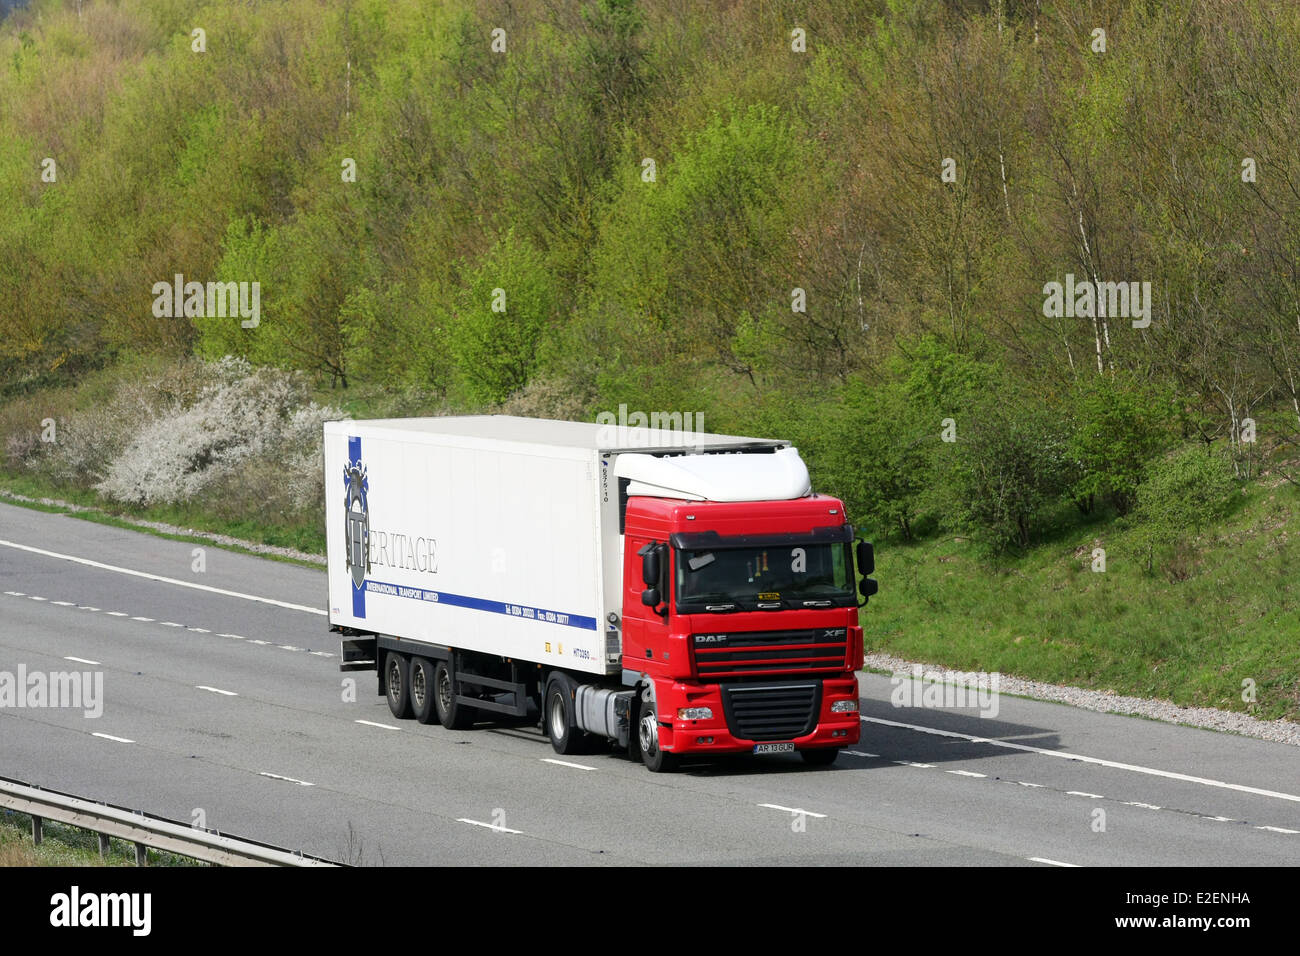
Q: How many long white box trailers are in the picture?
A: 1